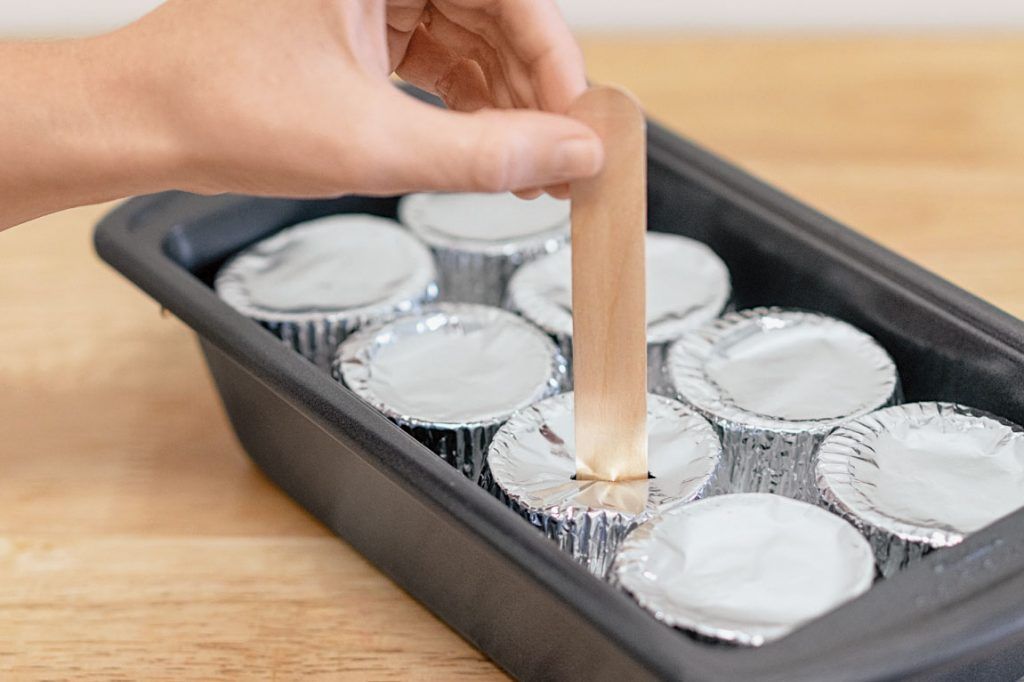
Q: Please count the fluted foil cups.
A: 8